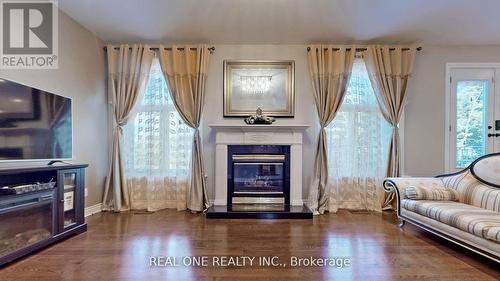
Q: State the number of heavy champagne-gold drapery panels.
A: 4